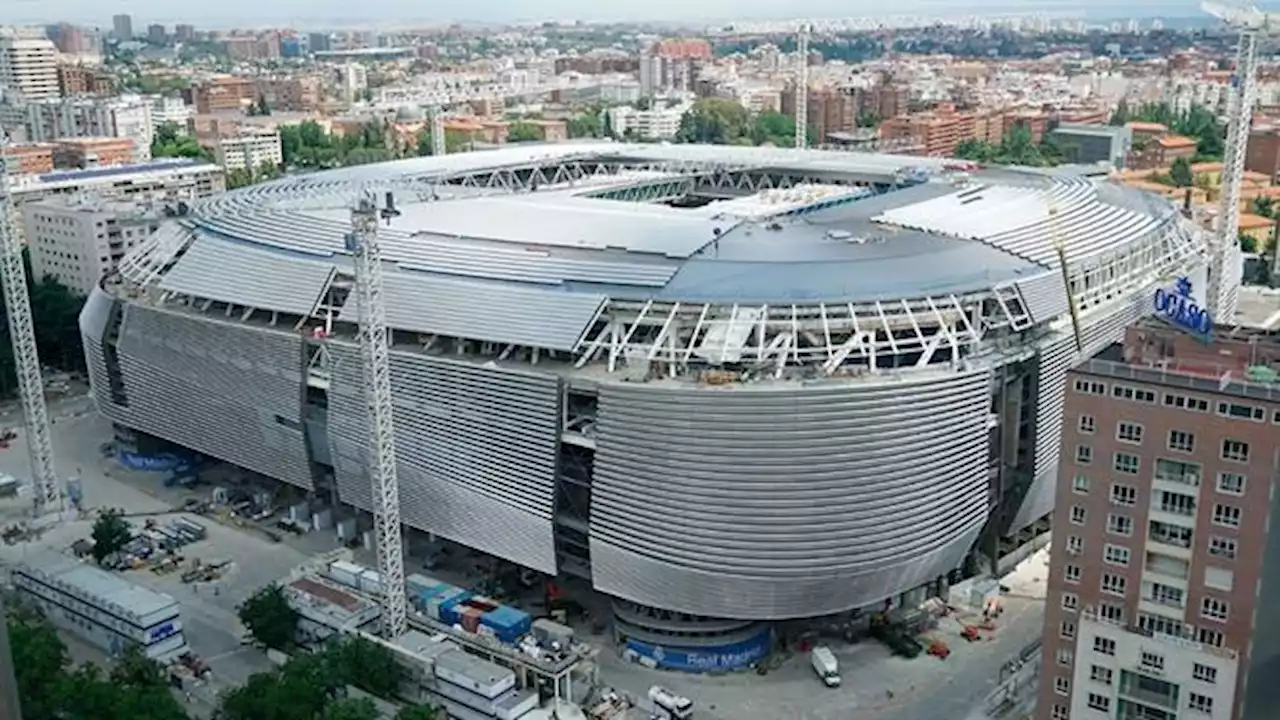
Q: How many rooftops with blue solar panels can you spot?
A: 1